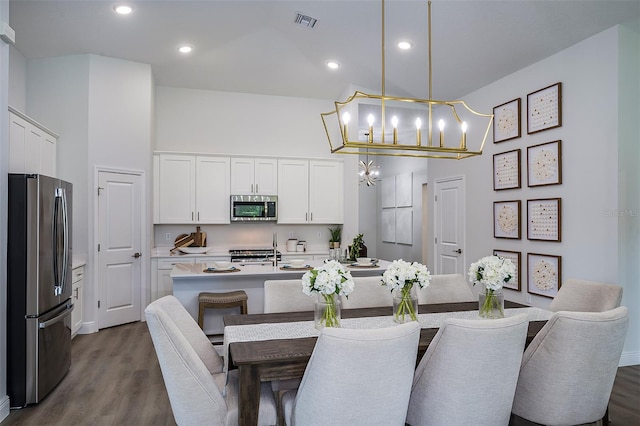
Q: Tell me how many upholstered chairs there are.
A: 8